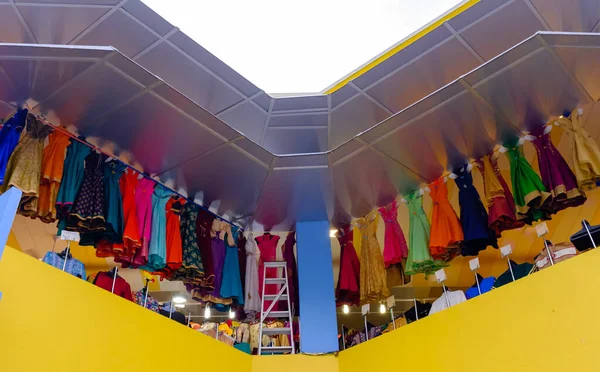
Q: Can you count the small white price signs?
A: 7